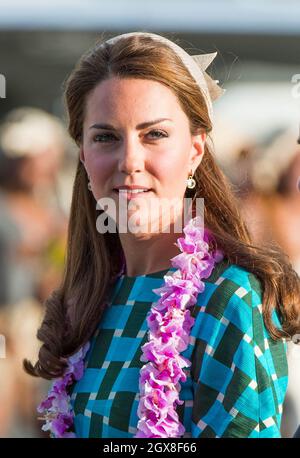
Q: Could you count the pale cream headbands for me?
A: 1